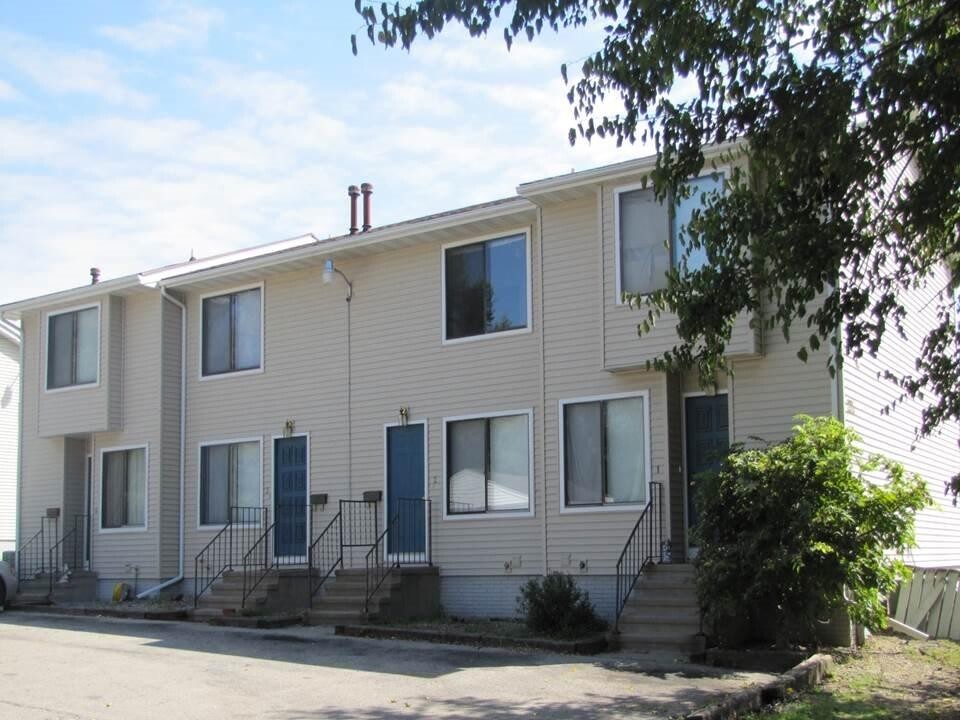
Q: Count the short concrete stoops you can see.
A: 4